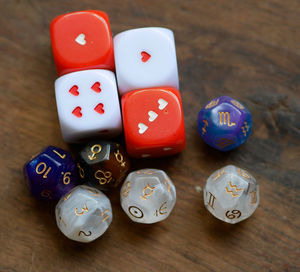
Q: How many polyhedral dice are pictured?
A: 6